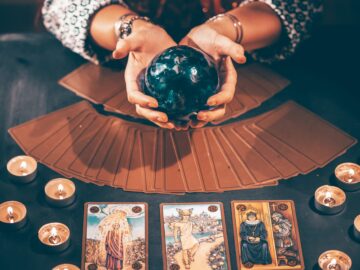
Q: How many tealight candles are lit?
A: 9